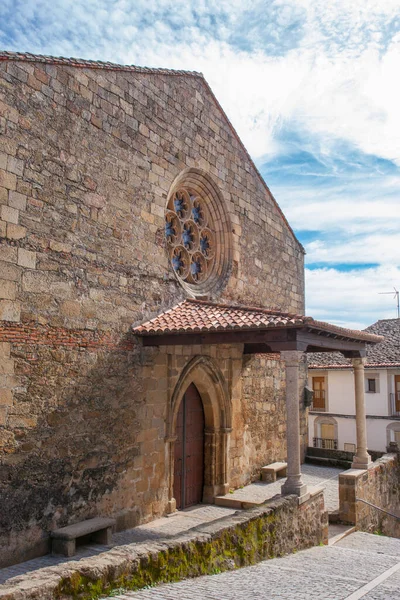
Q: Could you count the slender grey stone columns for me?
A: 2